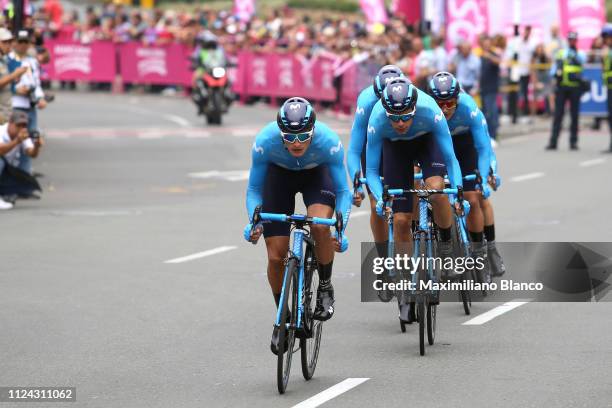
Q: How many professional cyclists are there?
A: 4